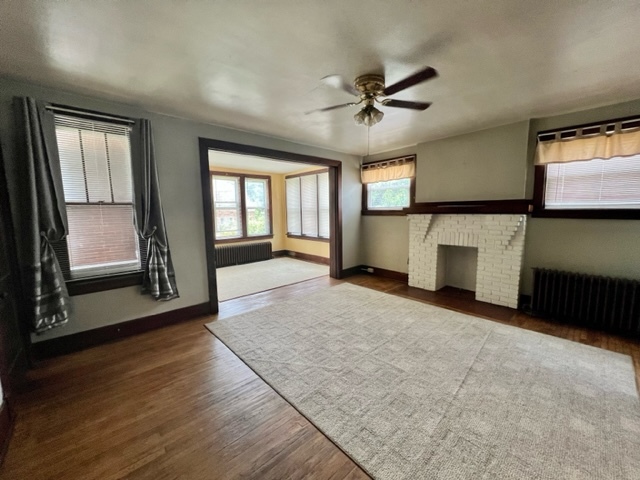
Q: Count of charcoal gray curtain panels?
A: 2